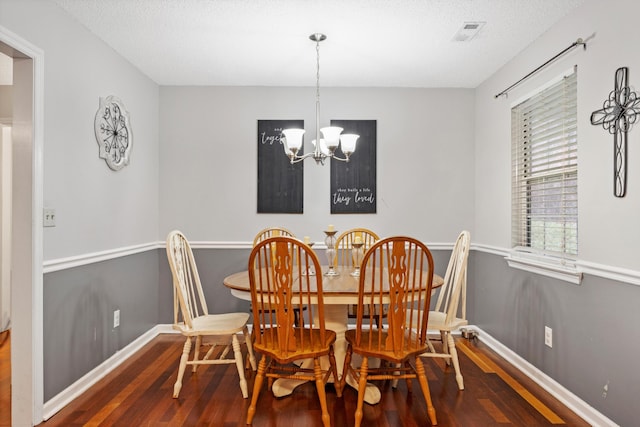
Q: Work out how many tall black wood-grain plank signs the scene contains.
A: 2